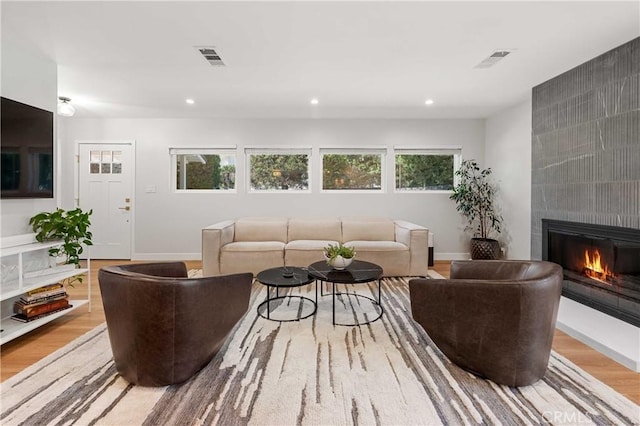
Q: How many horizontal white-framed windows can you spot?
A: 4